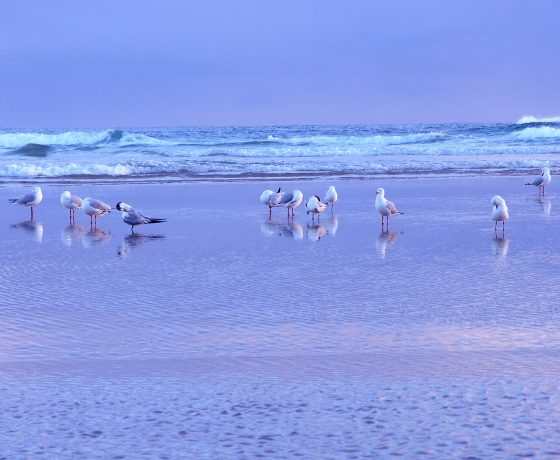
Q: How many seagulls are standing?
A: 11